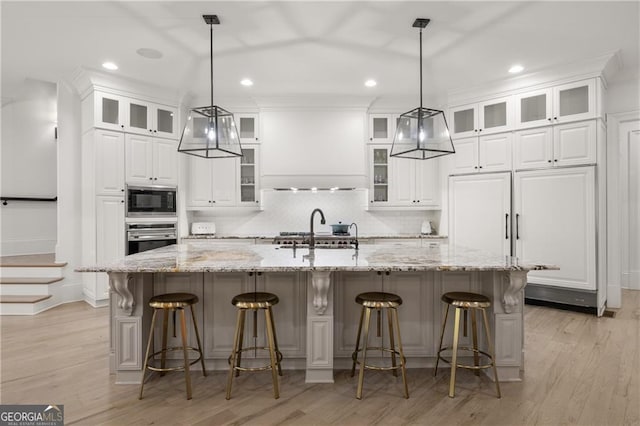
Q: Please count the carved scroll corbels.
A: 3